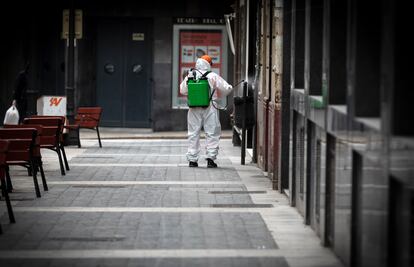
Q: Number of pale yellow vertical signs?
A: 2